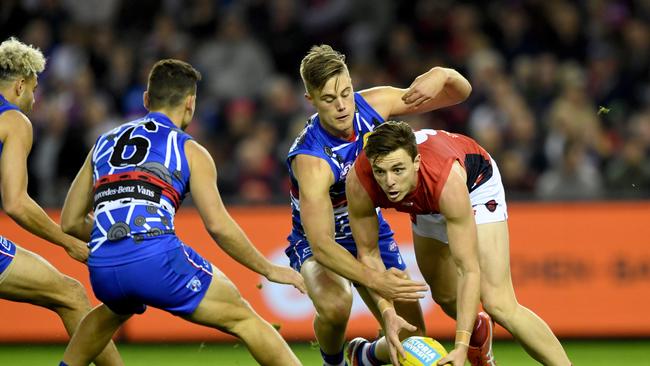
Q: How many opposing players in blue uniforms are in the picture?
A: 3